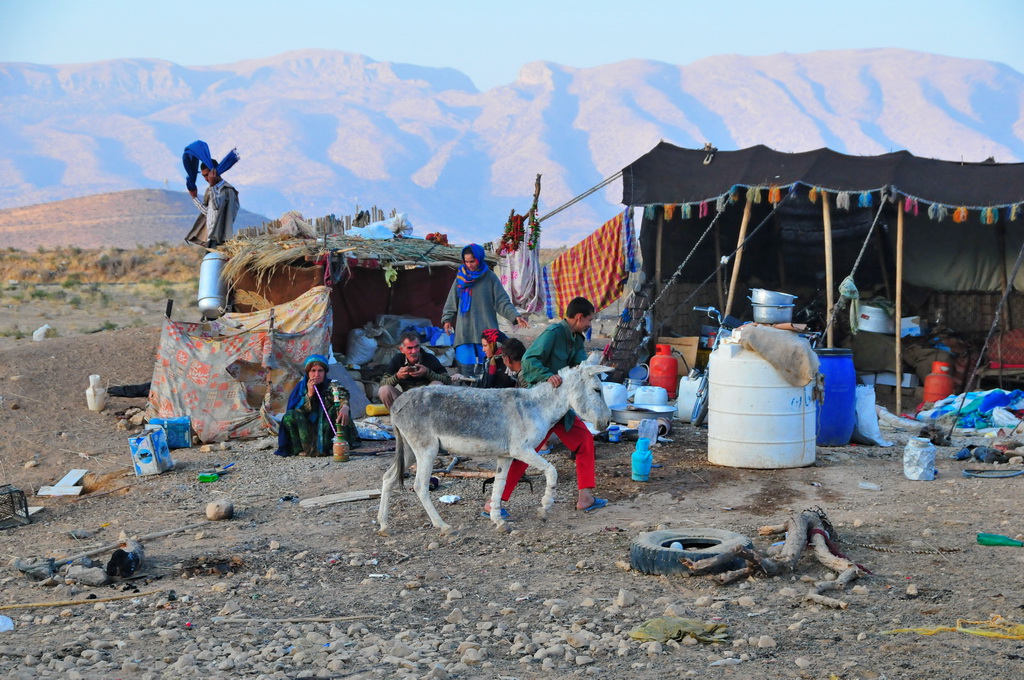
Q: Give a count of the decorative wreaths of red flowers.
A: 2